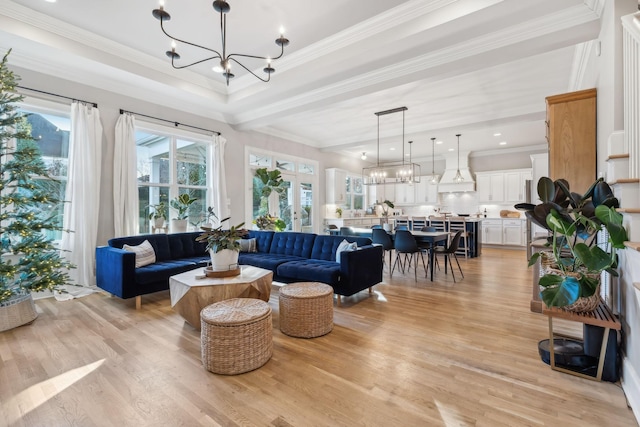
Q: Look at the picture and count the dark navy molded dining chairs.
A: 8